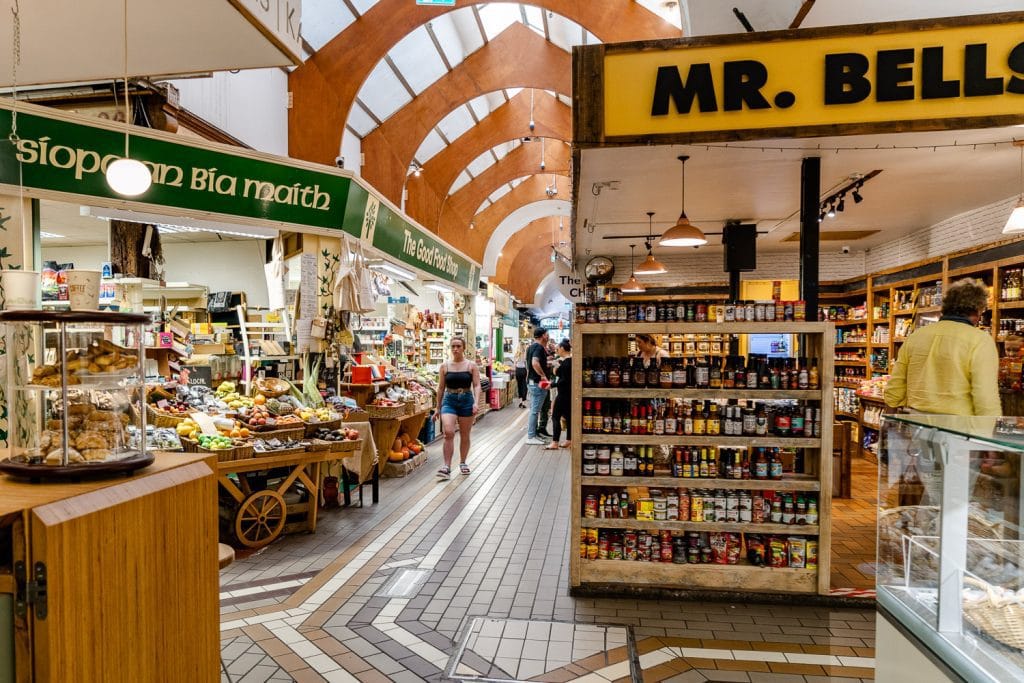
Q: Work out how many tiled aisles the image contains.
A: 1